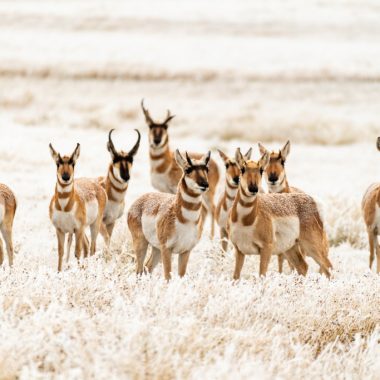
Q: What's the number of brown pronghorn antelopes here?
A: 9